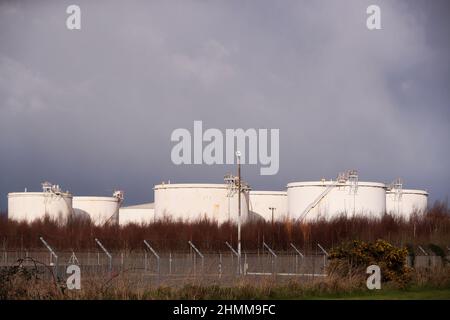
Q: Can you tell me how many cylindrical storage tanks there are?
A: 7